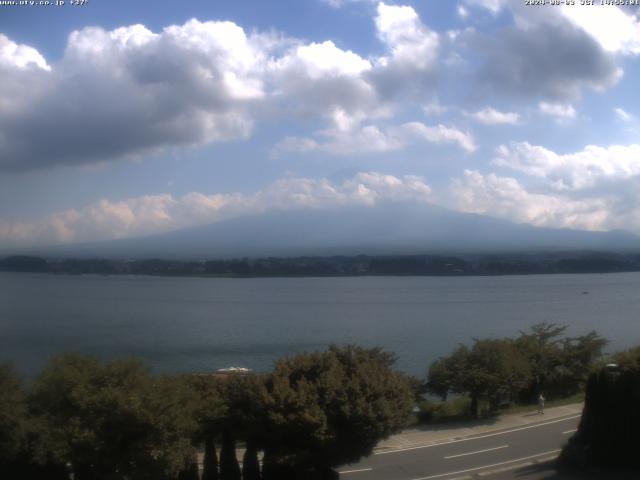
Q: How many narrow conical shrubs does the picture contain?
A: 3